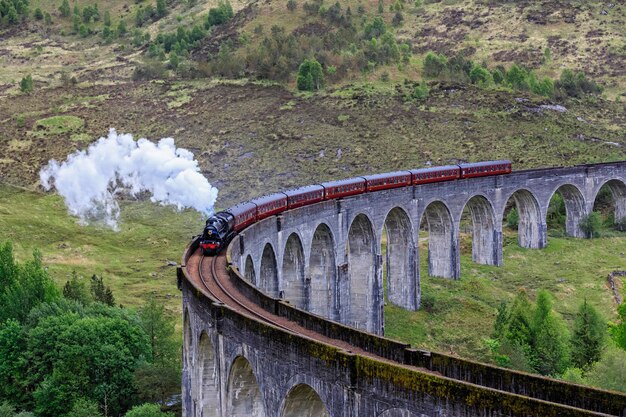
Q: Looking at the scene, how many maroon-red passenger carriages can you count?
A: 7